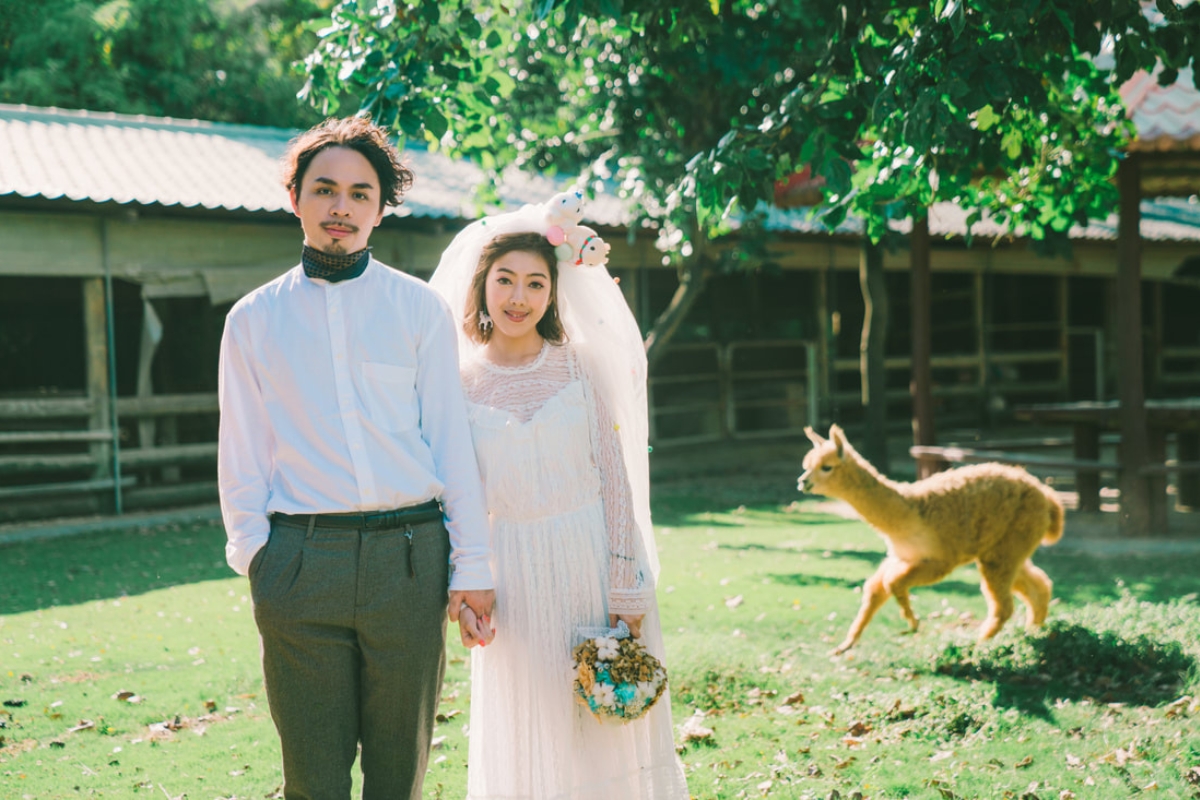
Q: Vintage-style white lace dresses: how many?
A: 1